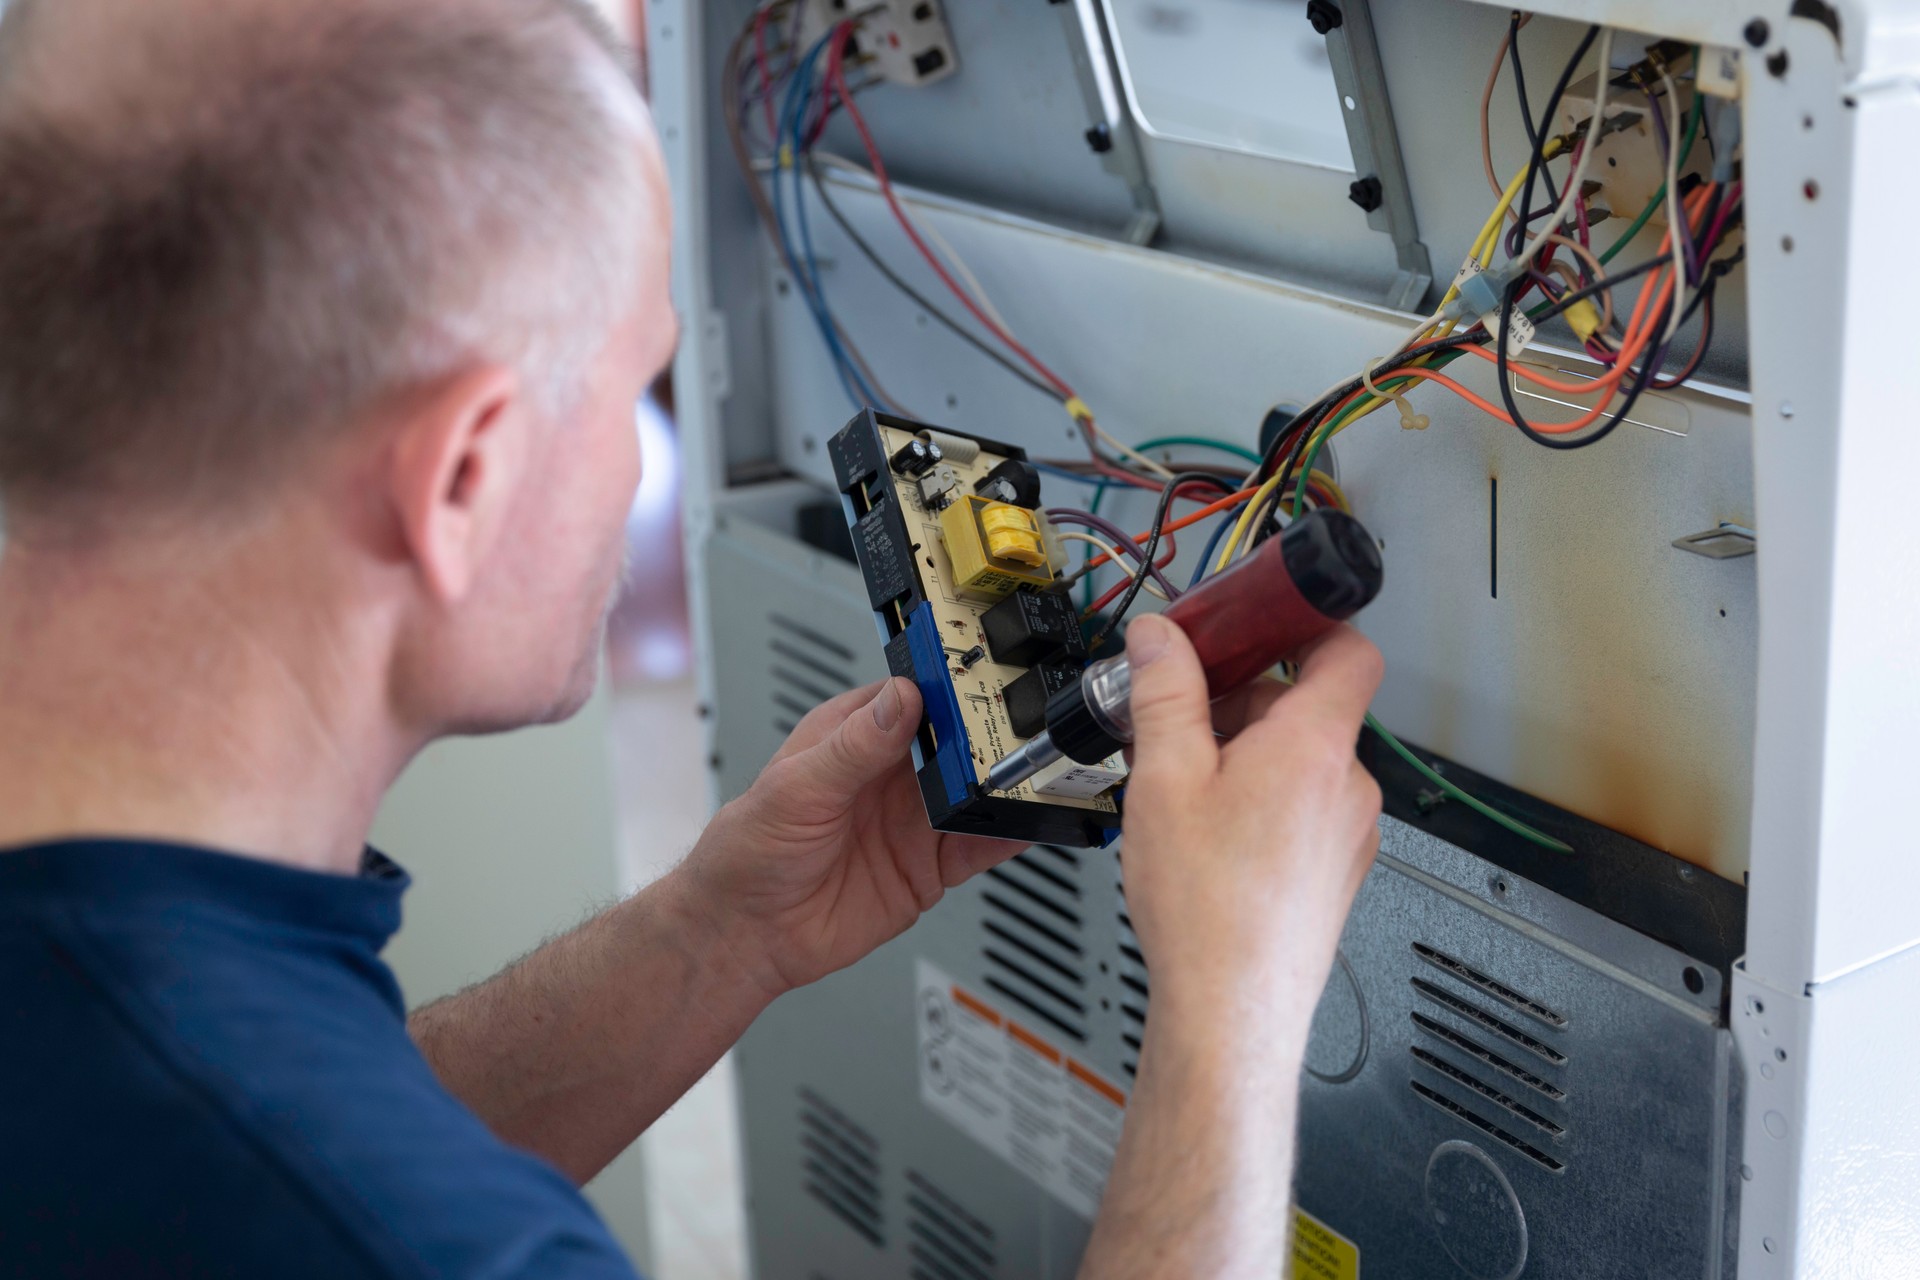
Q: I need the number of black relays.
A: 2